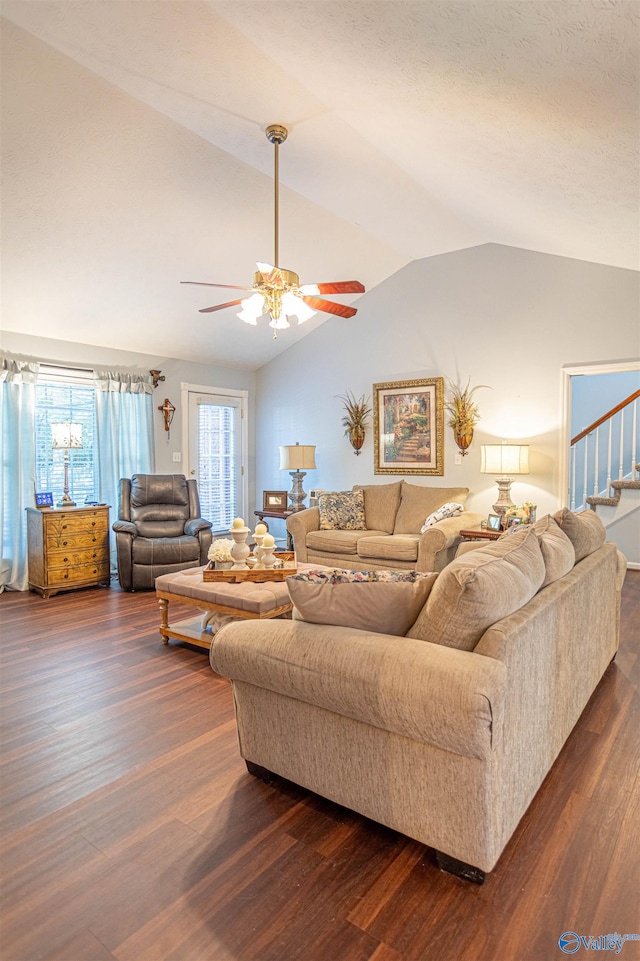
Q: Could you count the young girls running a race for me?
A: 0